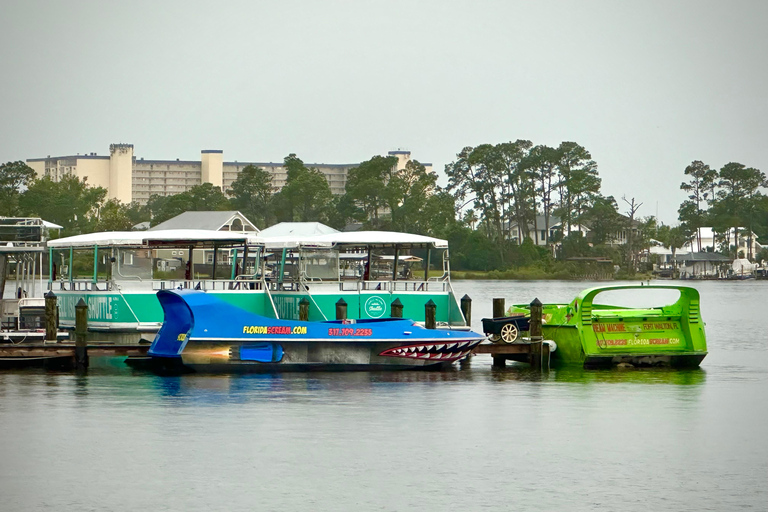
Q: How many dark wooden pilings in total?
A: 9